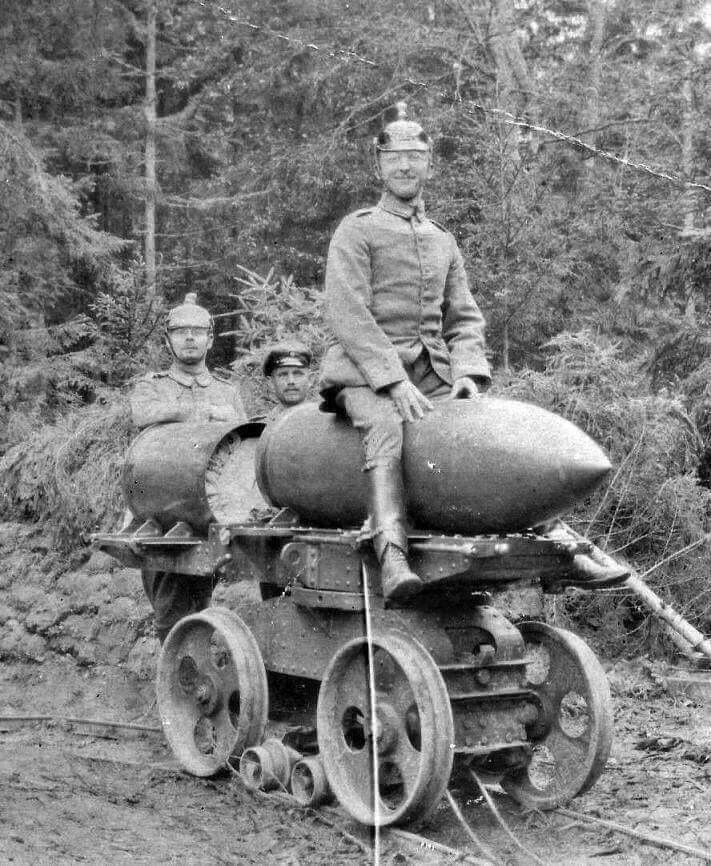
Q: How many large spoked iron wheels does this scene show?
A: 3